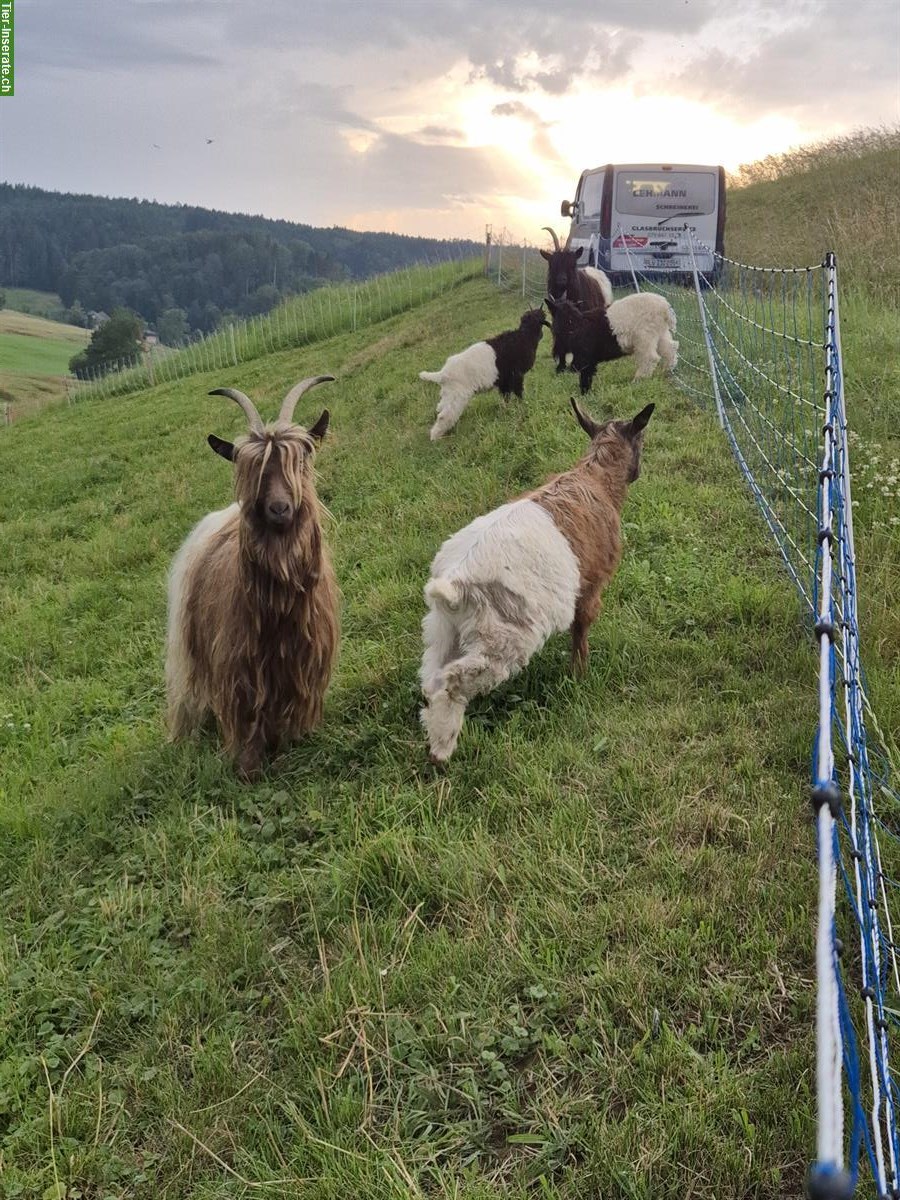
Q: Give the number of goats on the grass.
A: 5